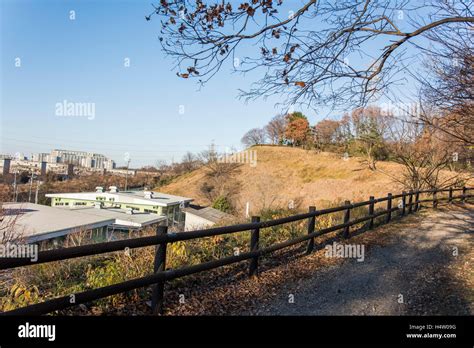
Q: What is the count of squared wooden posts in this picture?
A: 12